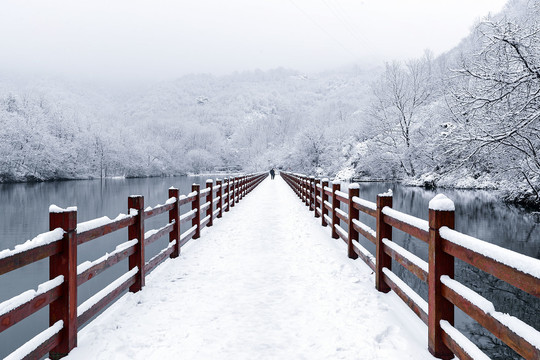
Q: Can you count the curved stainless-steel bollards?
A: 0